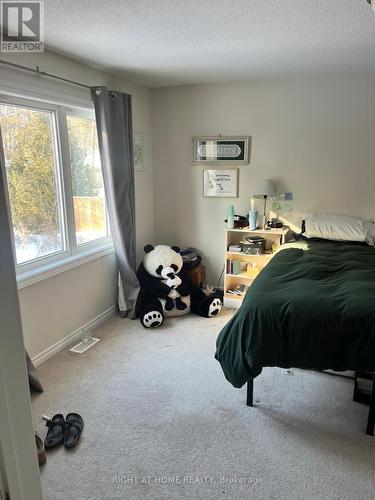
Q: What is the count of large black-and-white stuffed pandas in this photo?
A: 1